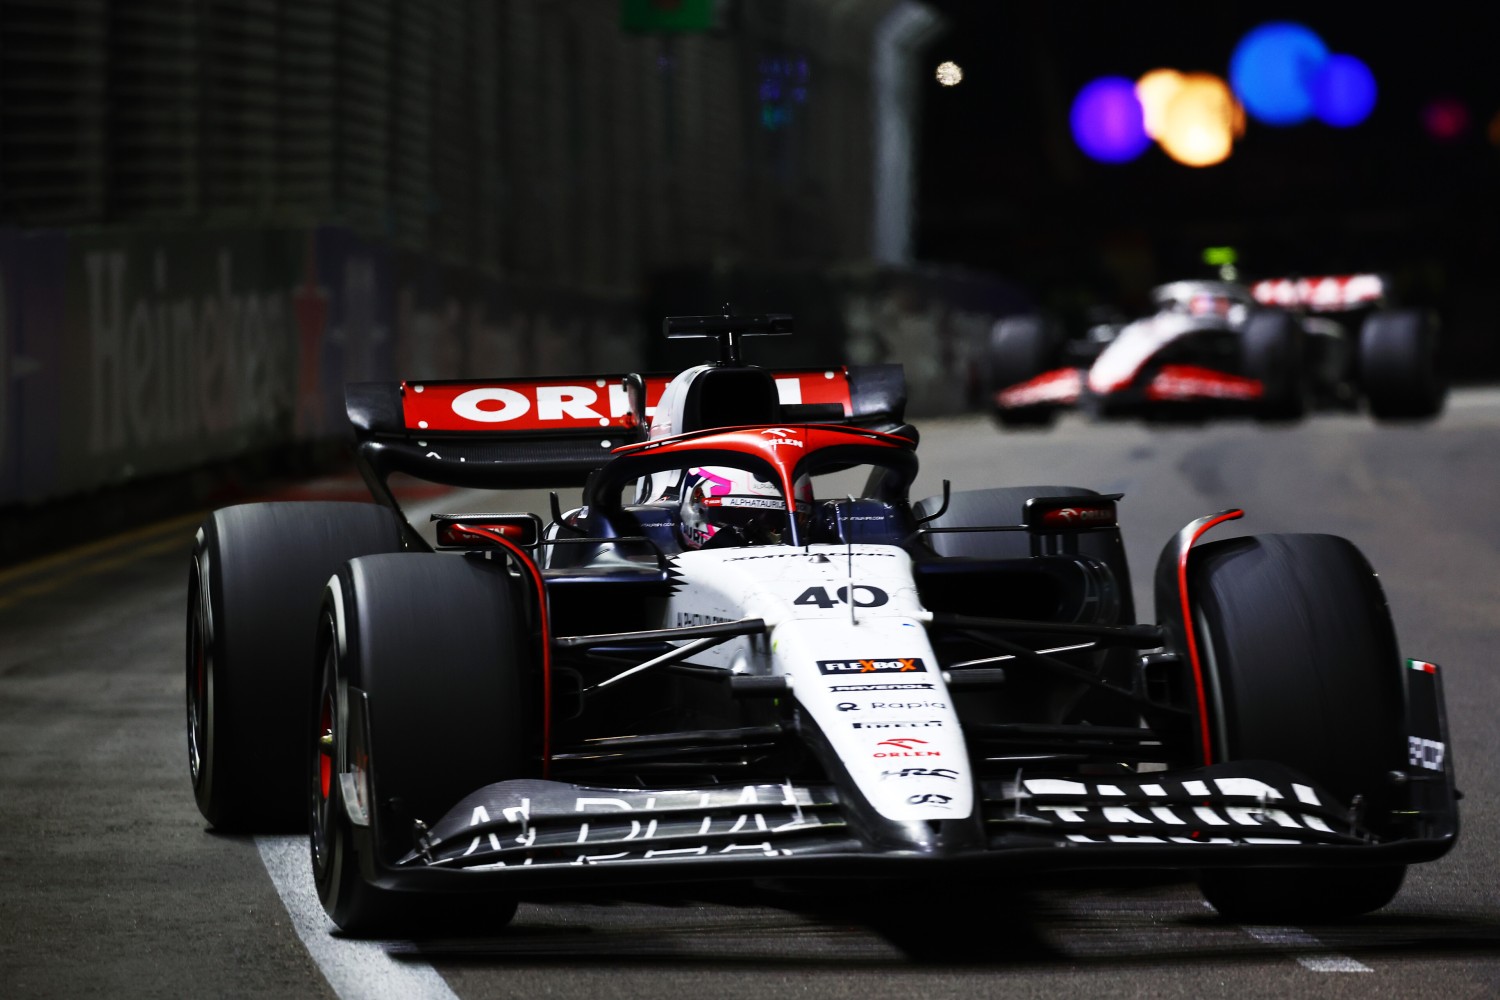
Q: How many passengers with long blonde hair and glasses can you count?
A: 0